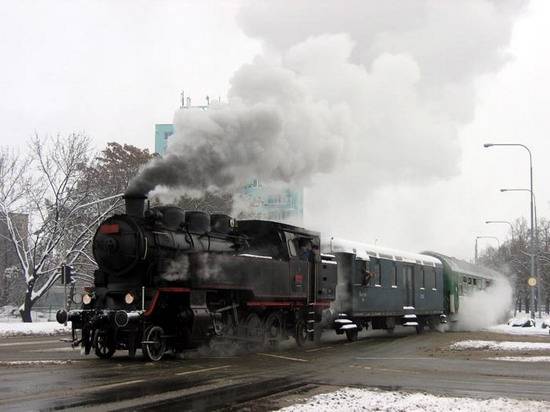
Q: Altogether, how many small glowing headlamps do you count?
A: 2